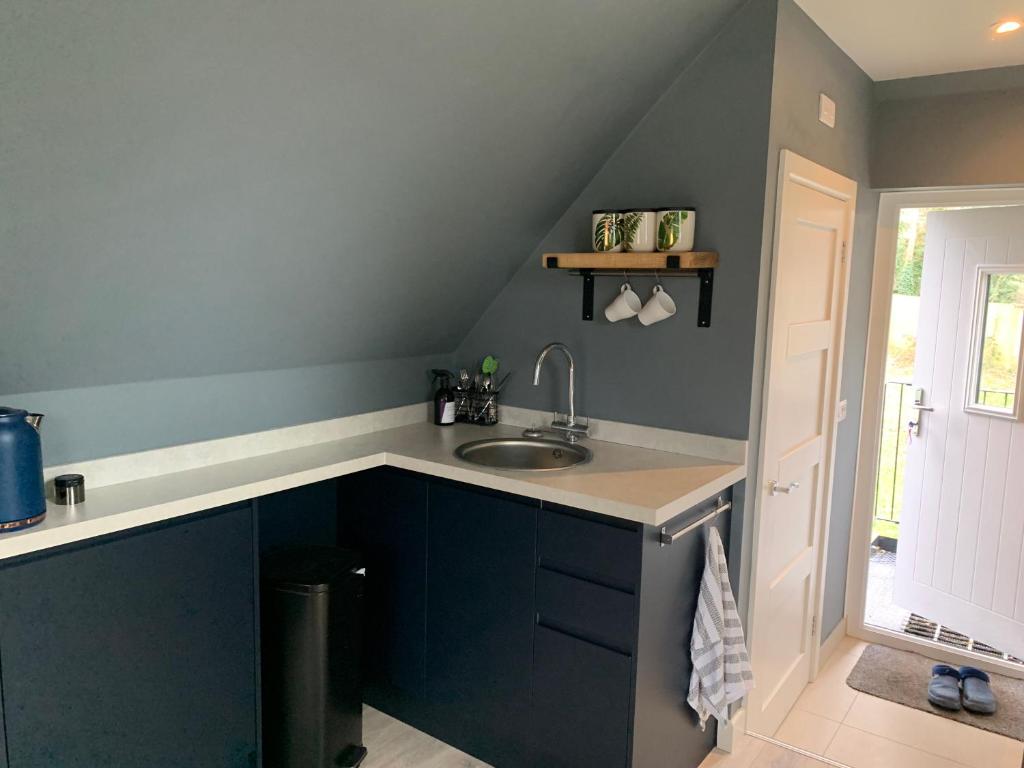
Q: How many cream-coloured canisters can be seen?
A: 3